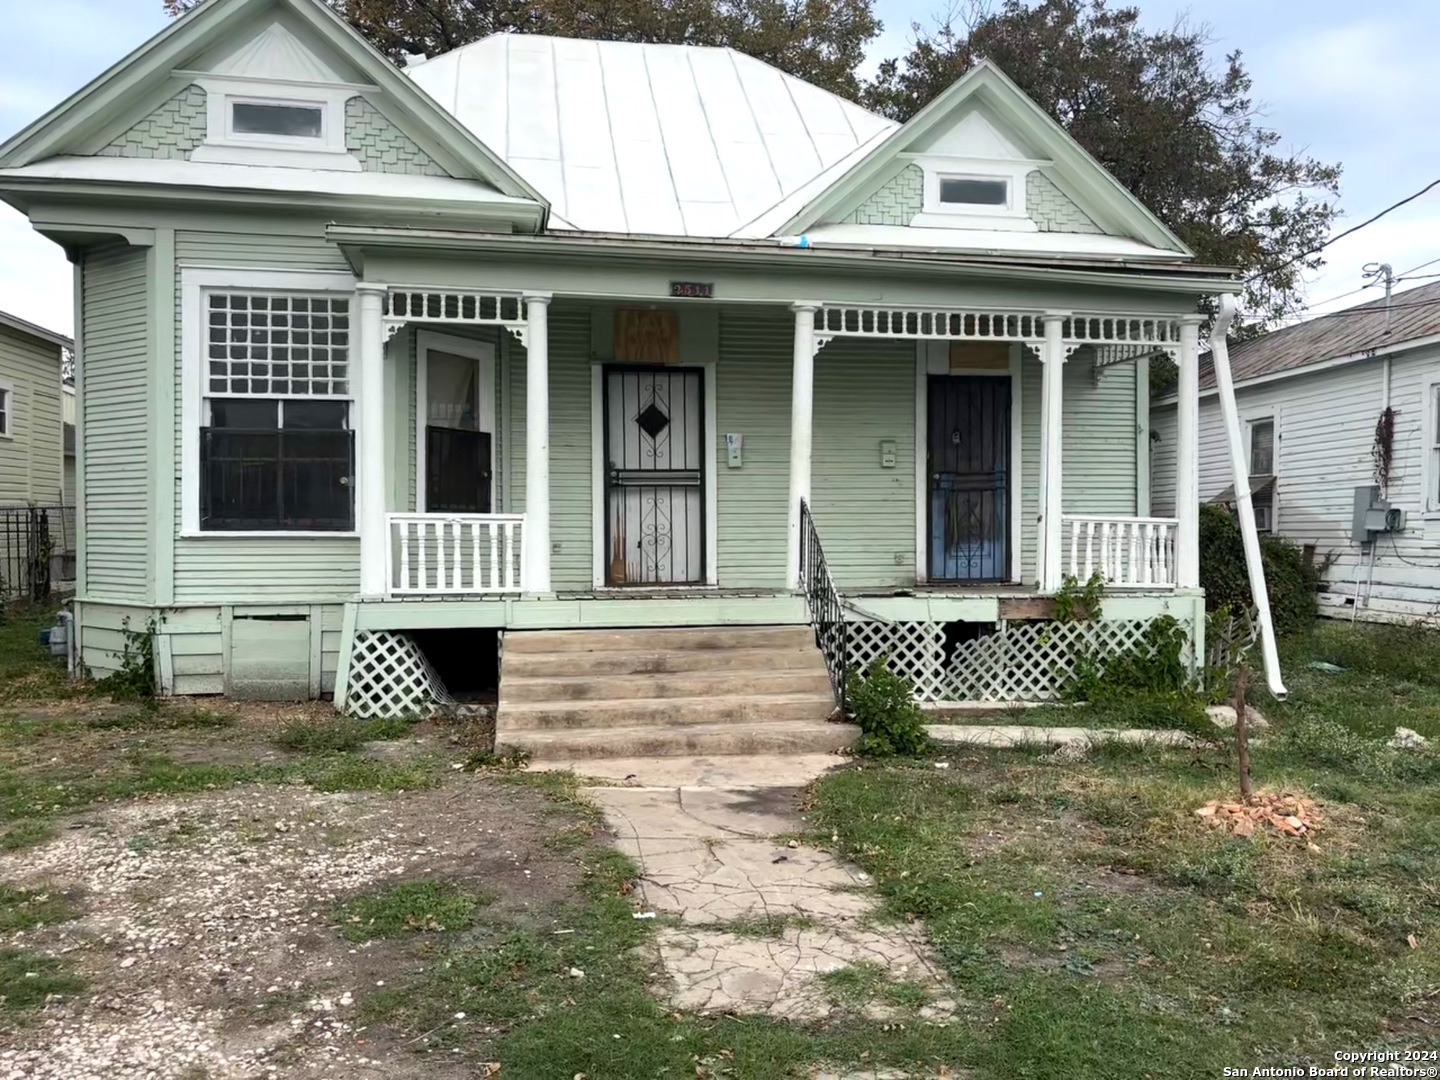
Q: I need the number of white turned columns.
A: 5